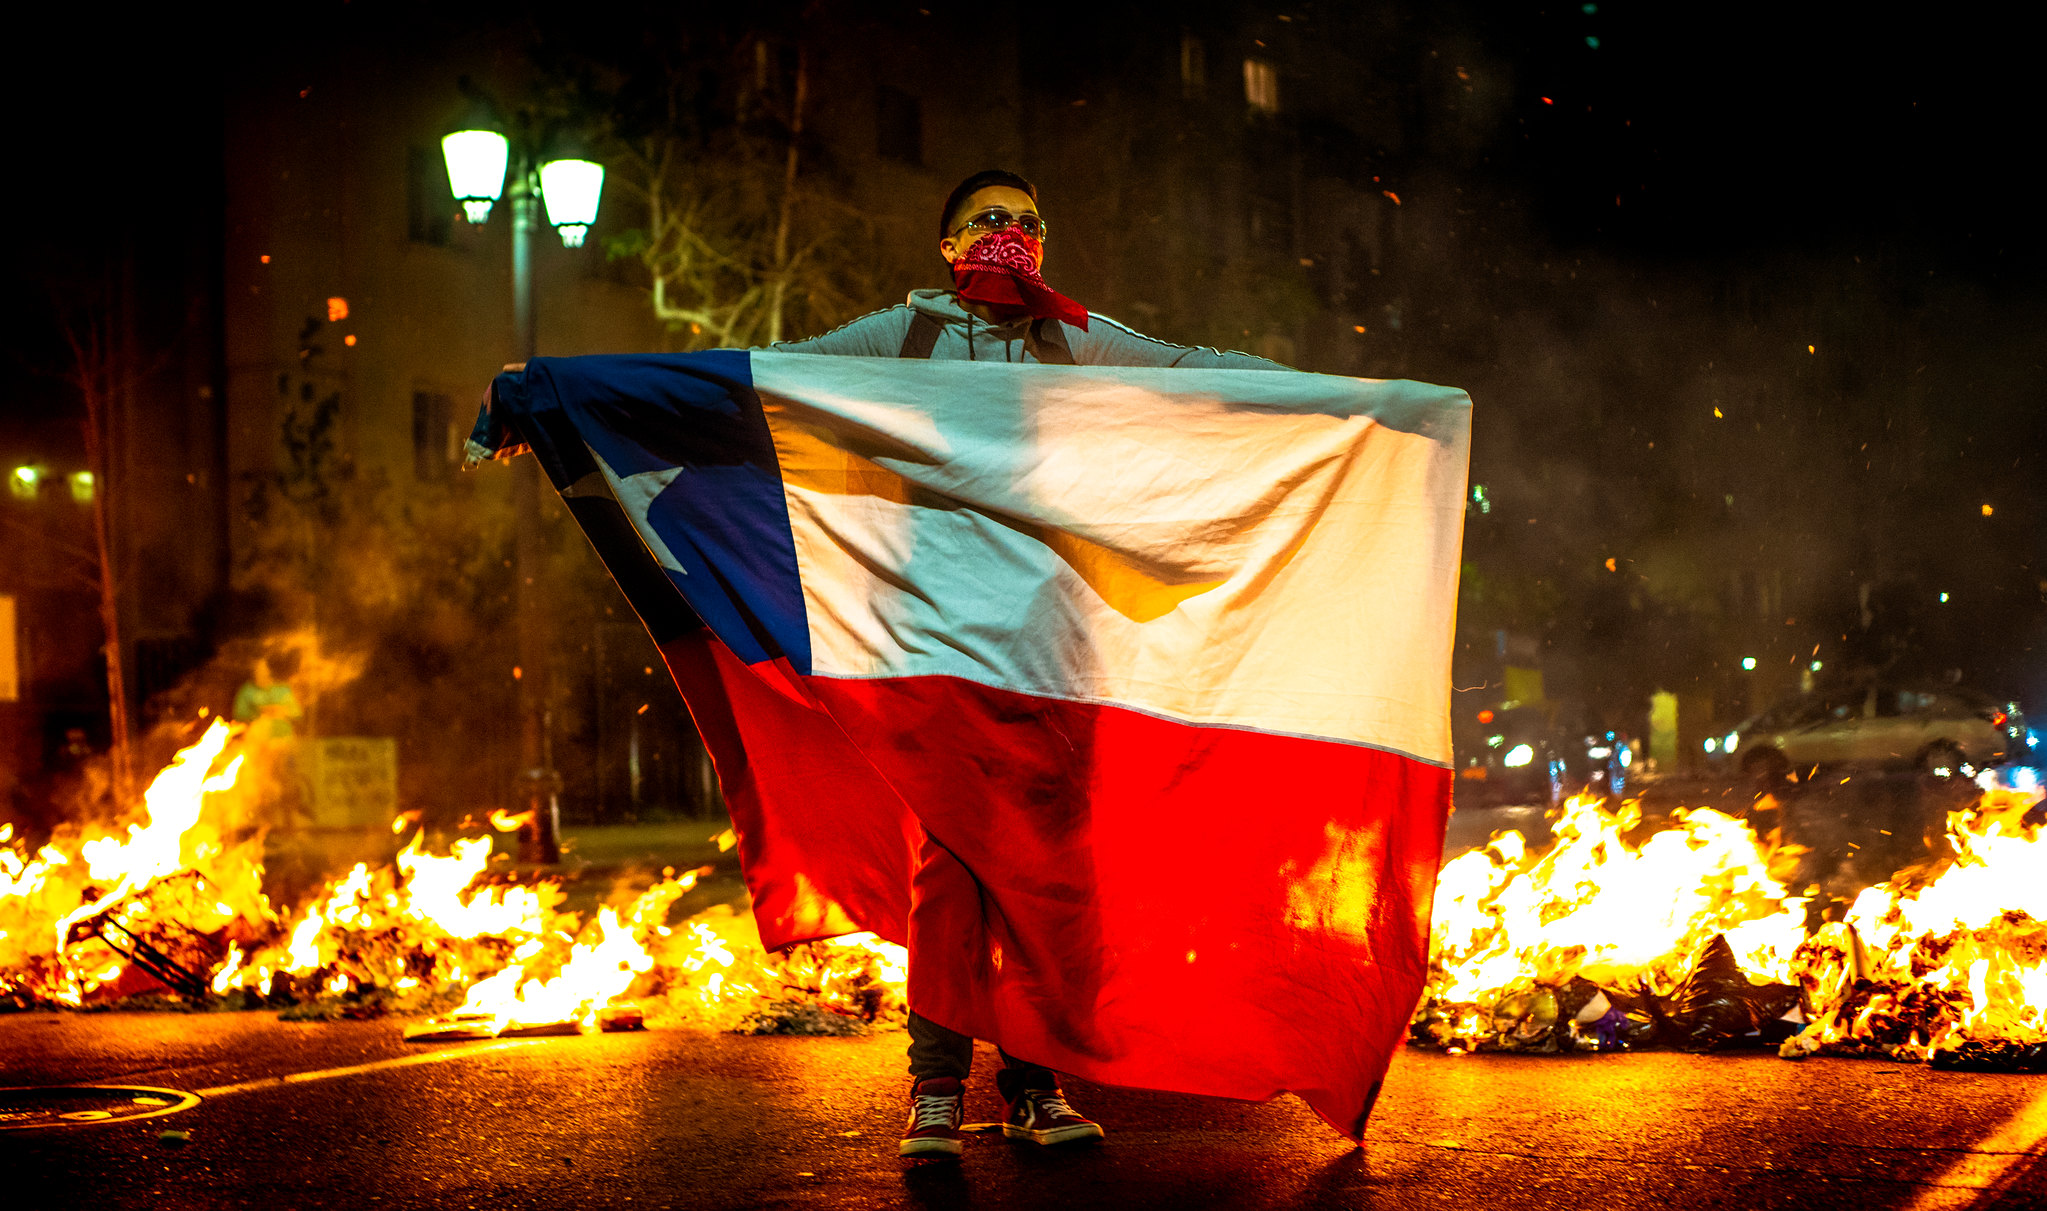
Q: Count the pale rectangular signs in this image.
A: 1